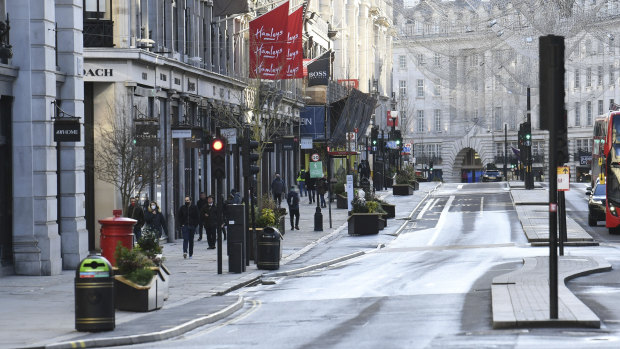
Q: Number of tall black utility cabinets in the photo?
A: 1